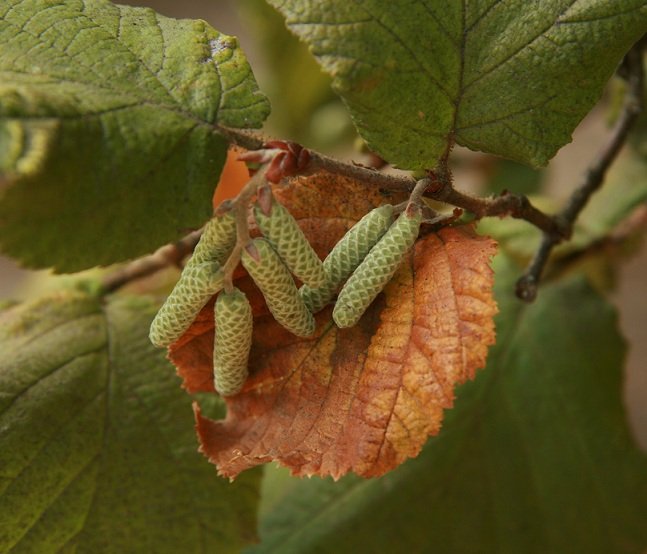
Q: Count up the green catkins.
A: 7